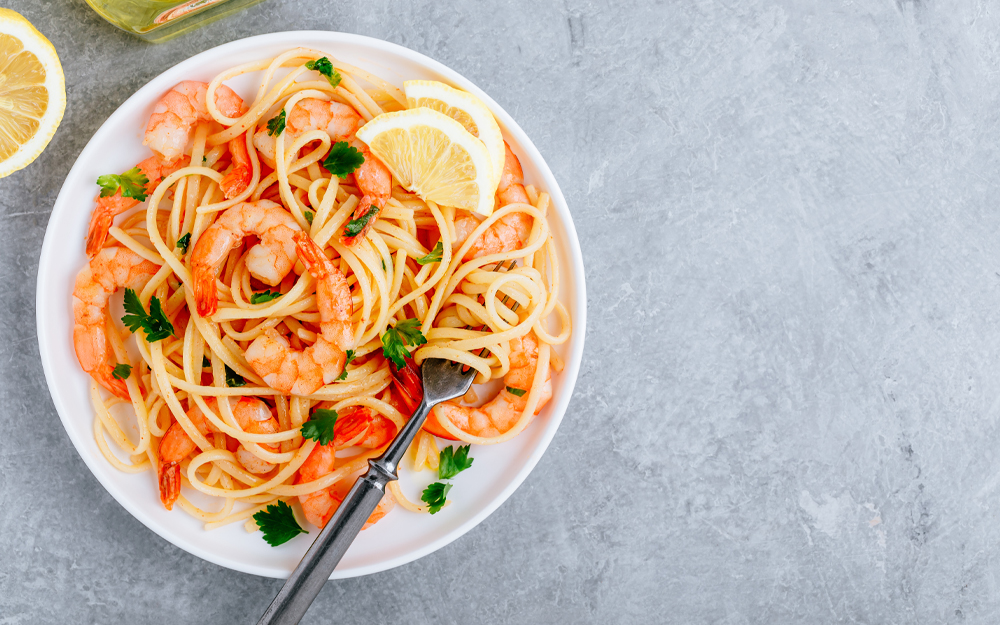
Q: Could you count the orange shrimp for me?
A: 10